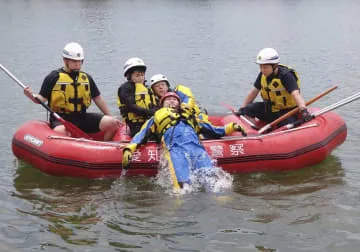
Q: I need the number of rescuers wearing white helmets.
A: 4